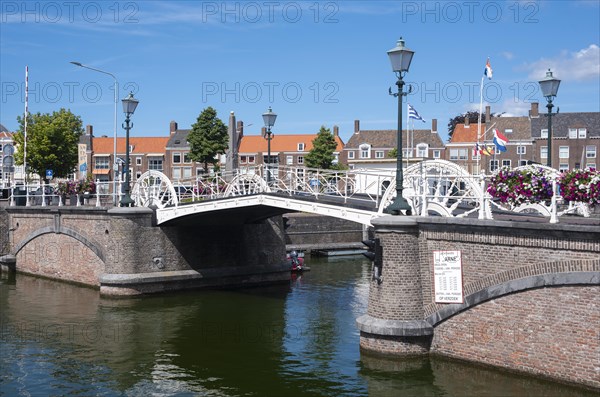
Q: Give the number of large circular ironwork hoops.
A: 4